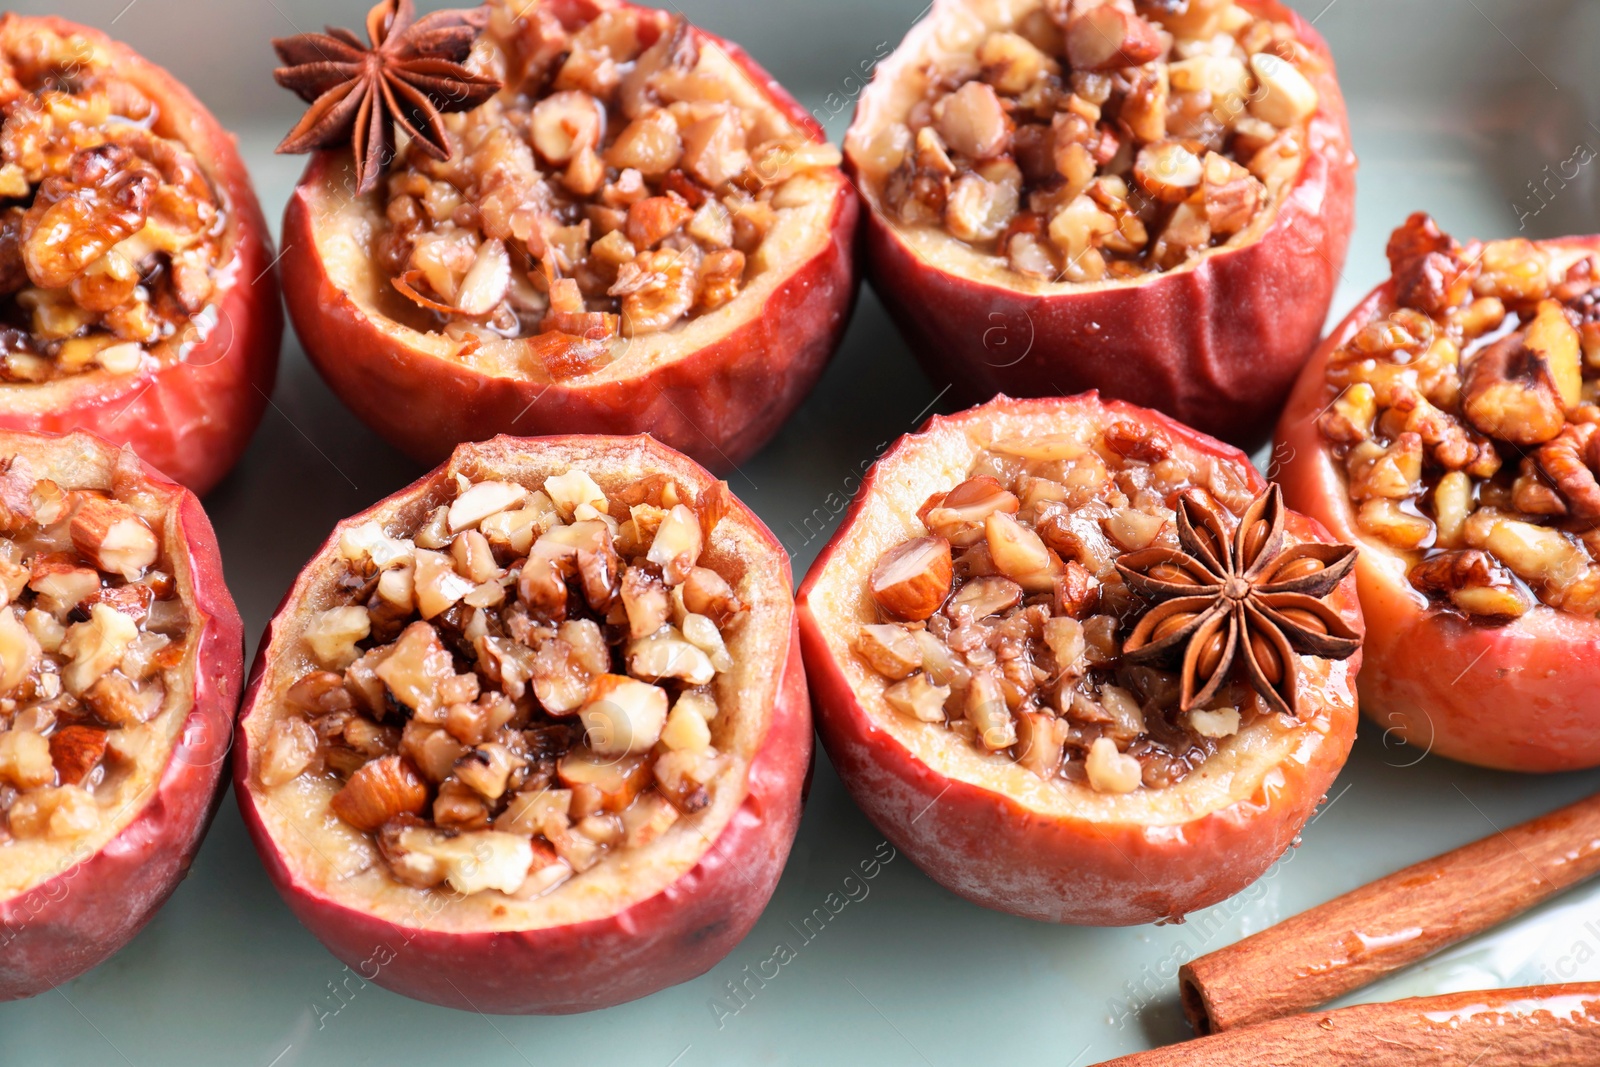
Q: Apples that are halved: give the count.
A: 7